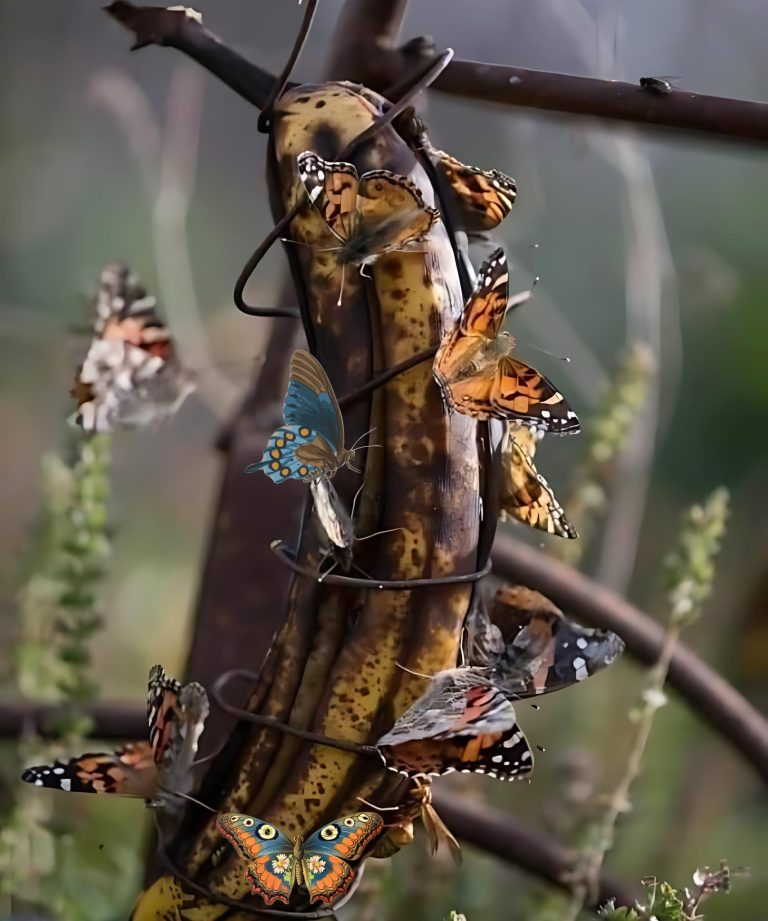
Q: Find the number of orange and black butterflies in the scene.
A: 8